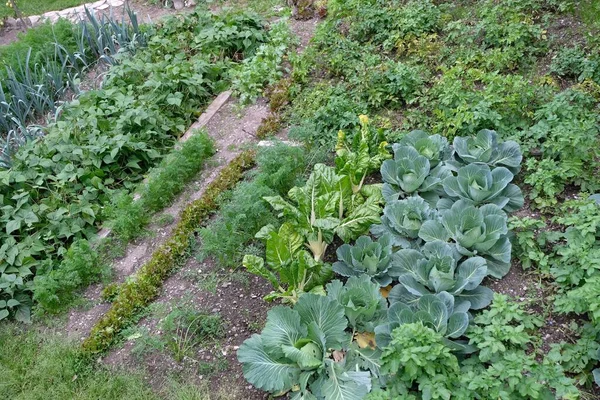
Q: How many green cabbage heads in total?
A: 11